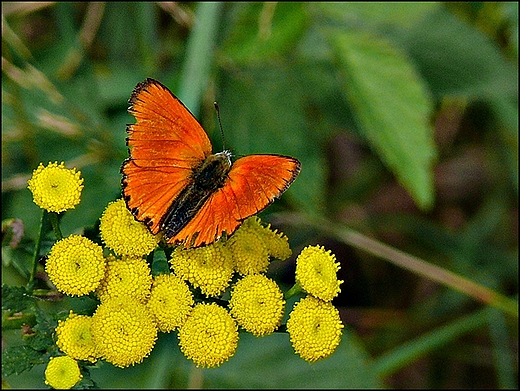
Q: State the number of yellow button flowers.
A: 15